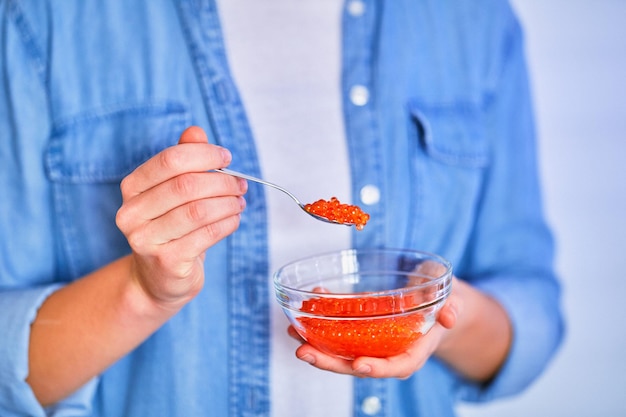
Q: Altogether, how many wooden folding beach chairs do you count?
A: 0